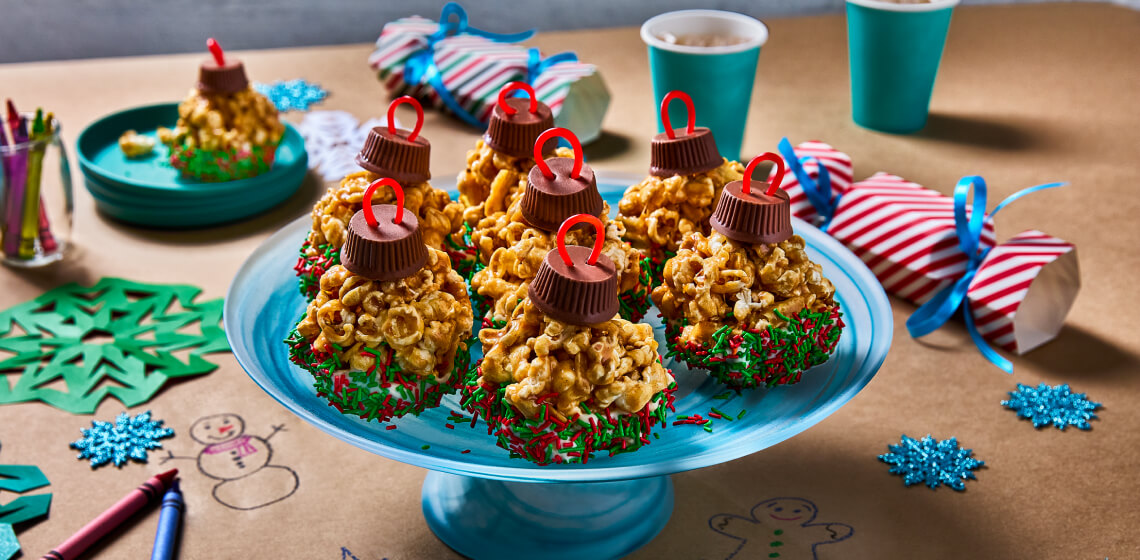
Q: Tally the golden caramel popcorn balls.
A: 8